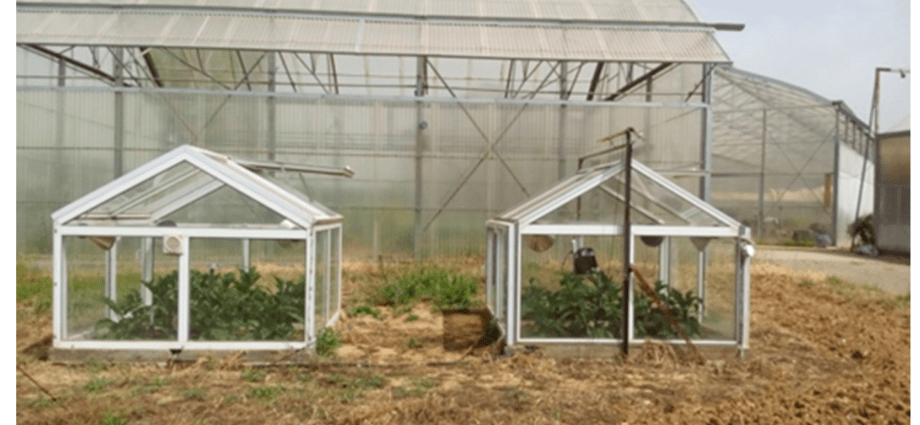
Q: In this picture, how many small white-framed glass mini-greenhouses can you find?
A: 2